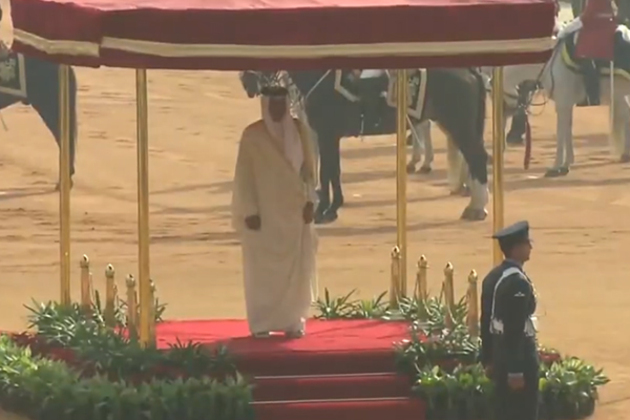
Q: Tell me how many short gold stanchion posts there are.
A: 8